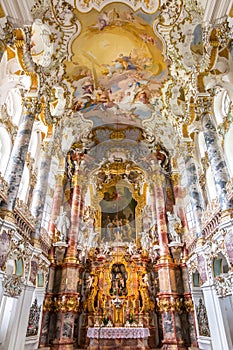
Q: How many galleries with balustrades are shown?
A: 2